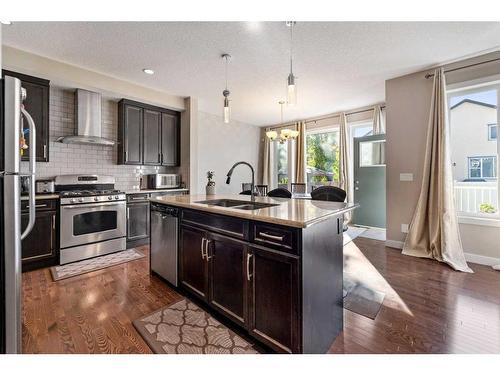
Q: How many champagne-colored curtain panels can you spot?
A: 5